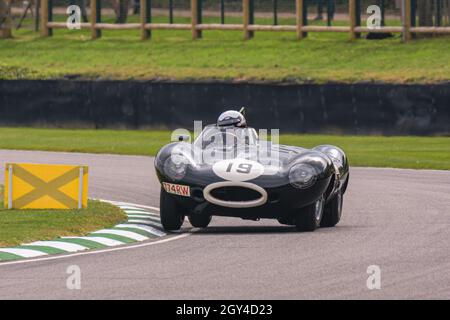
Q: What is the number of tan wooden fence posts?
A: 8